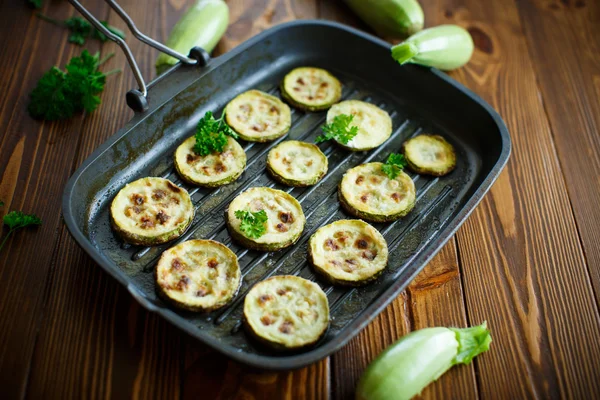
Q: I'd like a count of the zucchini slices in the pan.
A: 12